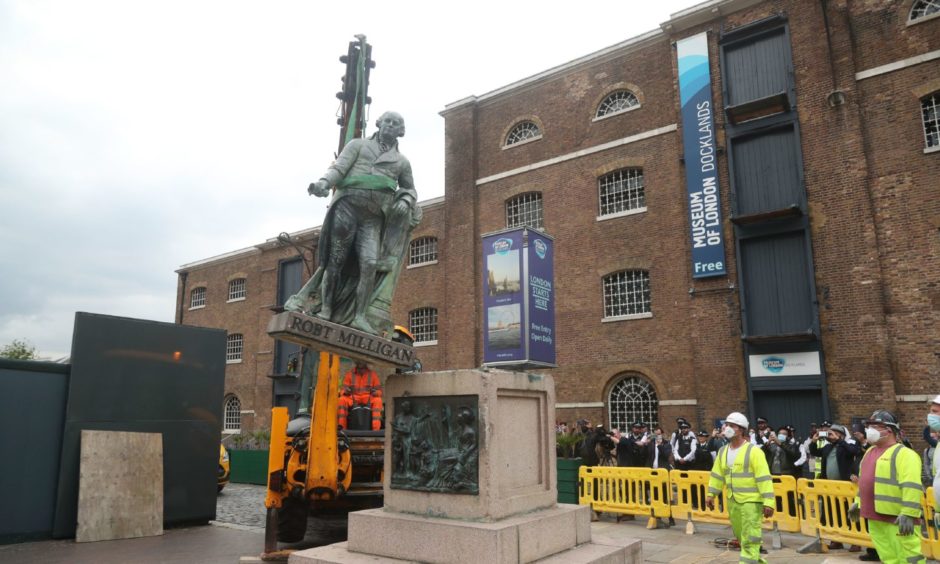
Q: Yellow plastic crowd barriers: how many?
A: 4